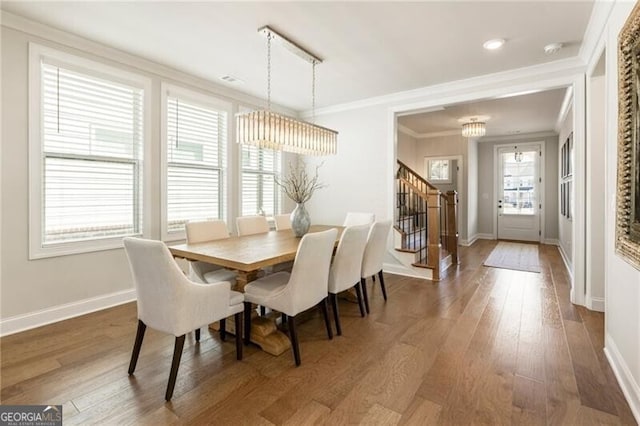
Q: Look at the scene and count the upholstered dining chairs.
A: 8